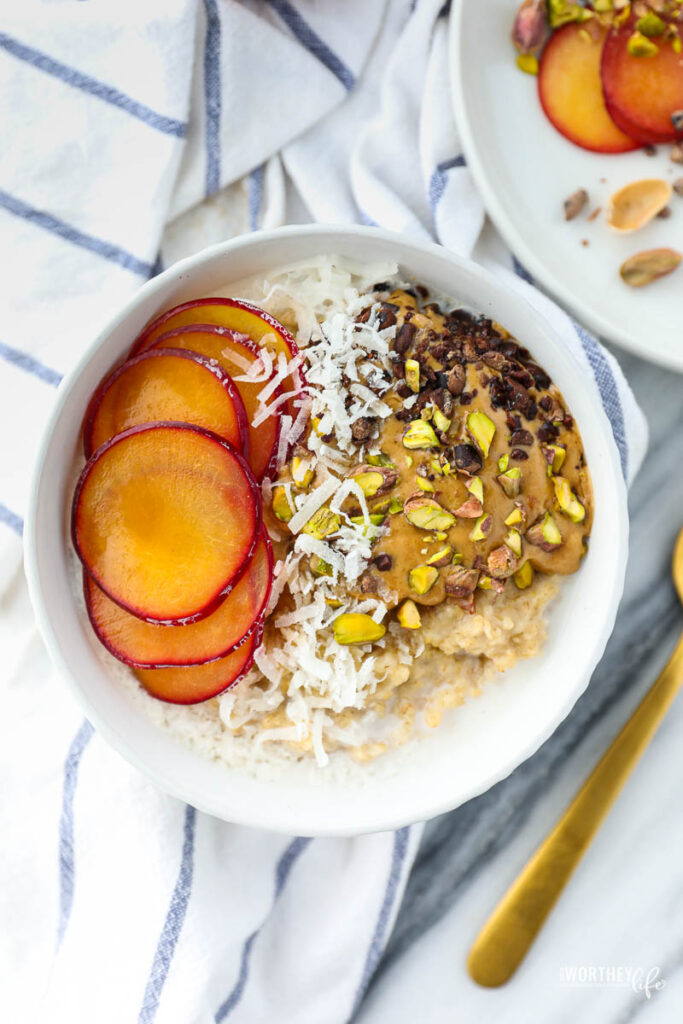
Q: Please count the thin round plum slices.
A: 8